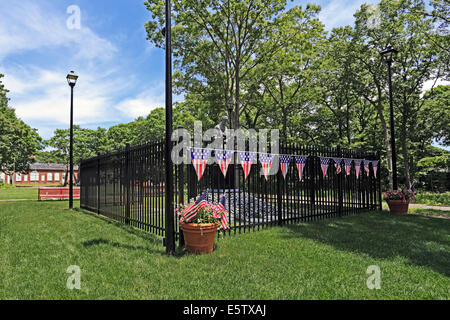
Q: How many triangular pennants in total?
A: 12